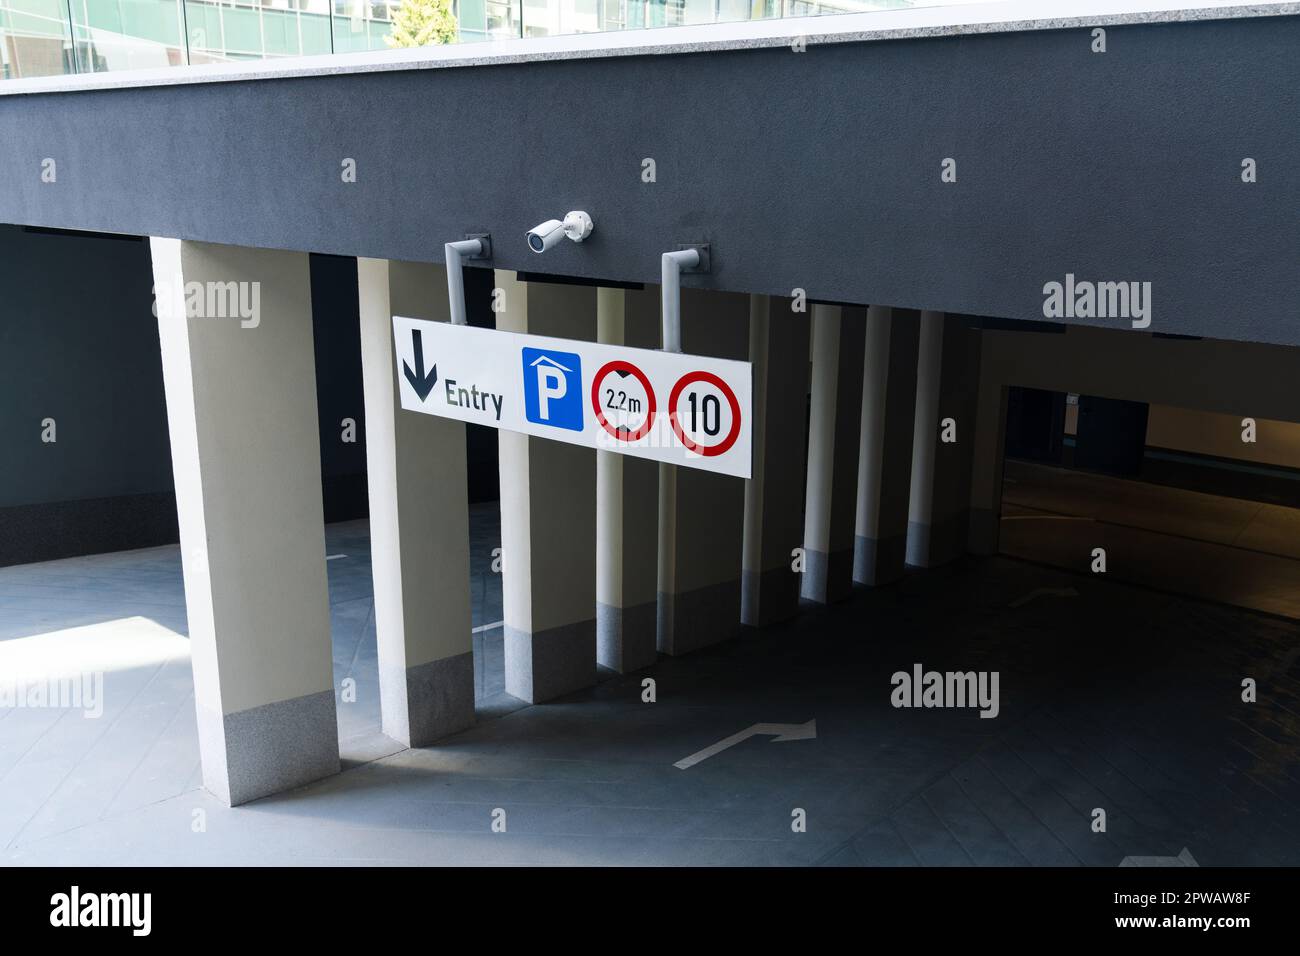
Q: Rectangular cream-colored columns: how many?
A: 9